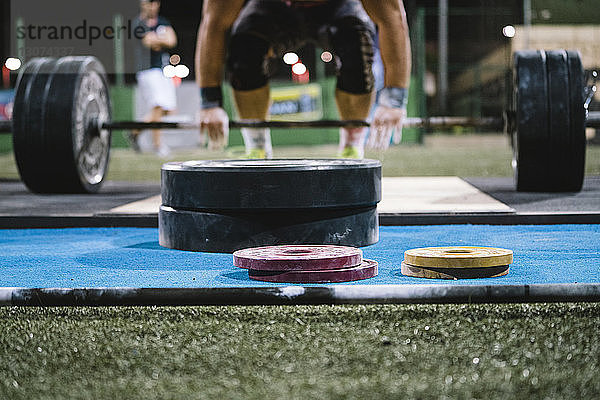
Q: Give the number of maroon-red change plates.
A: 2